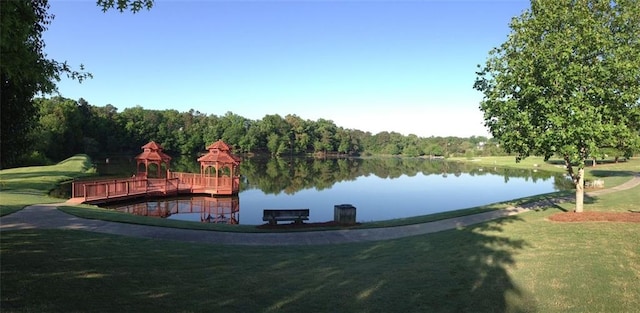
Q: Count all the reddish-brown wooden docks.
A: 1